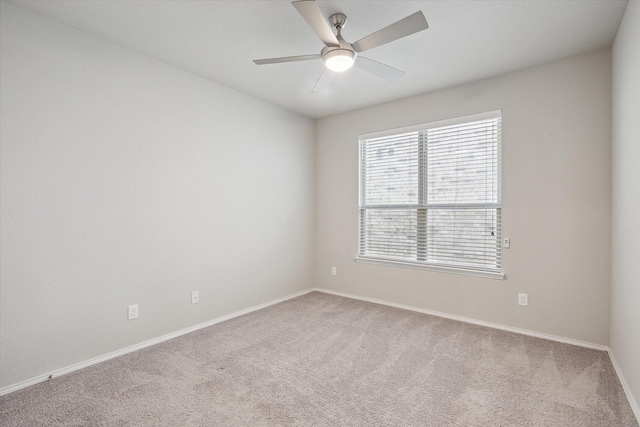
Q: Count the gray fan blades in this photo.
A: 5